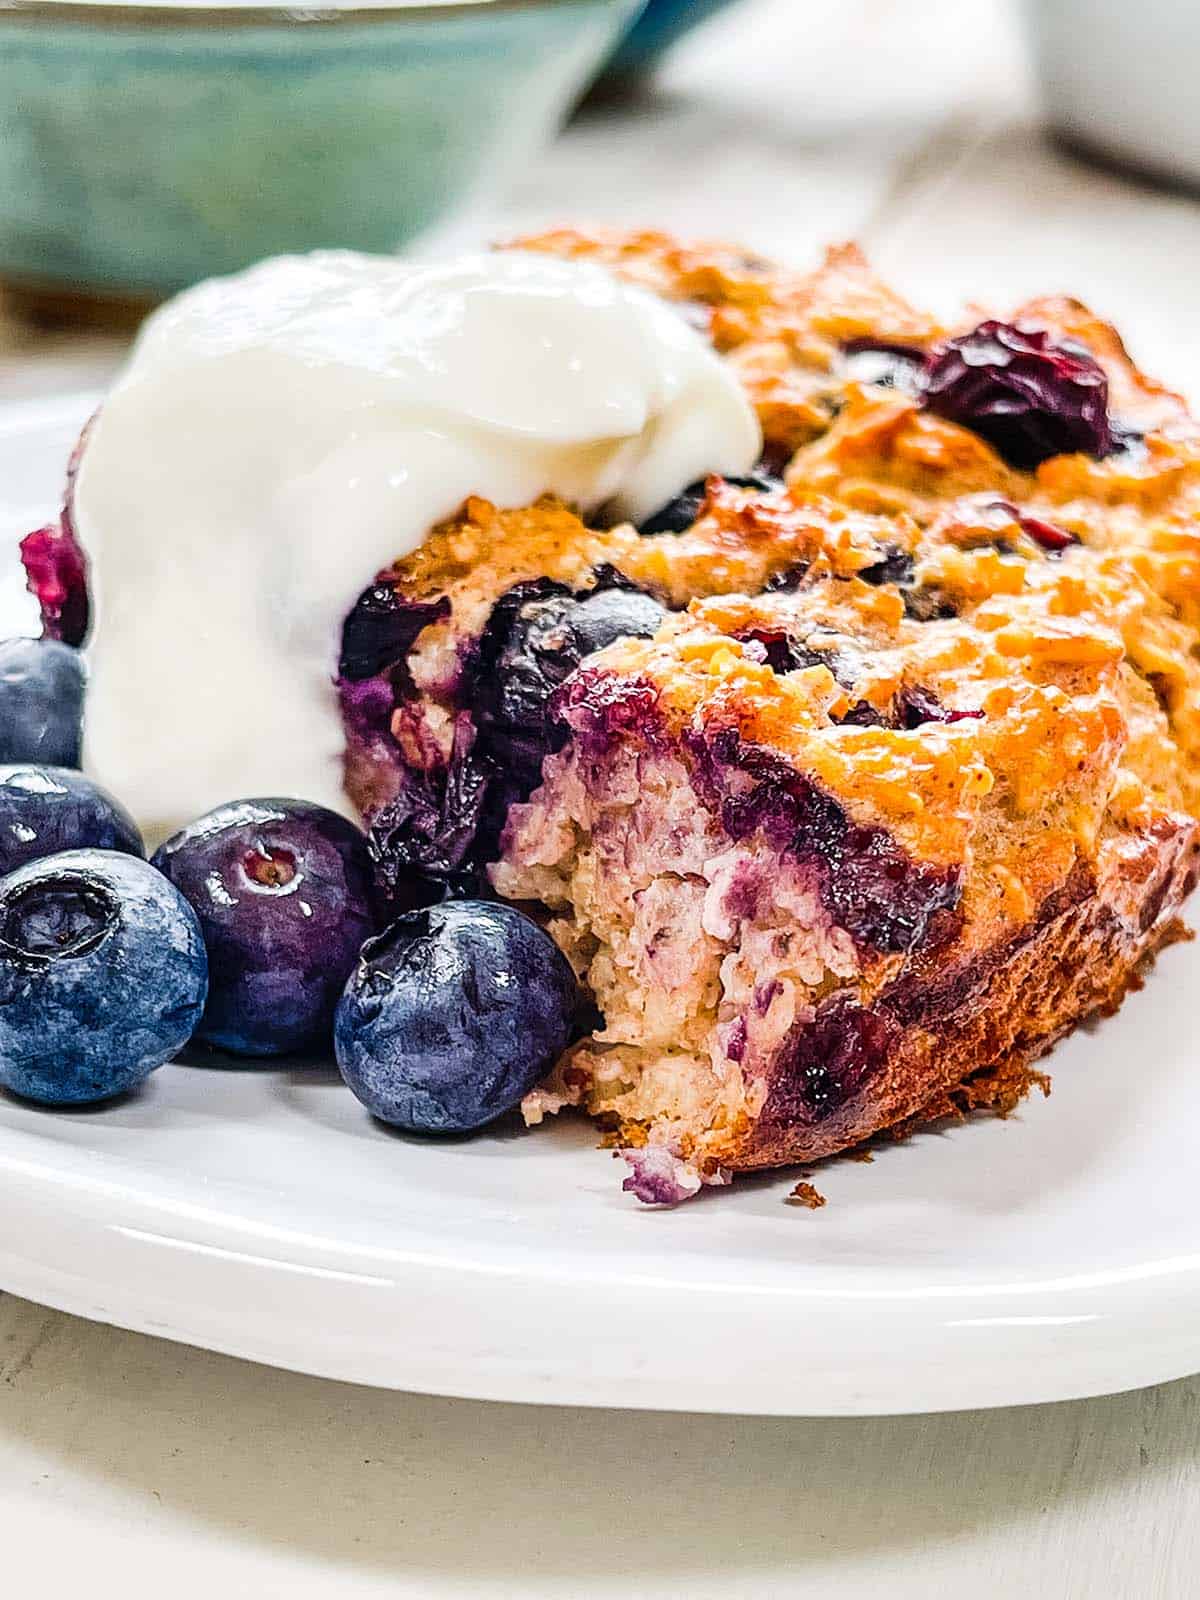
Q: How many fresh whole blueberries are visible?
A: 5